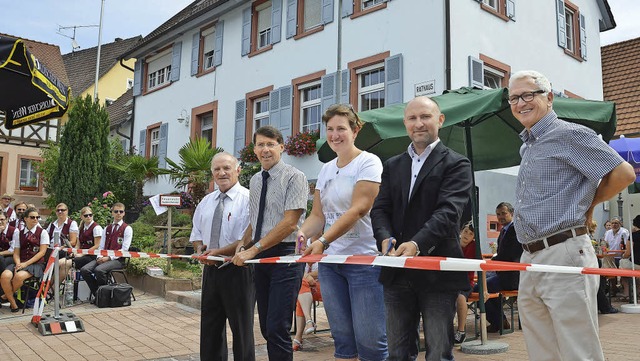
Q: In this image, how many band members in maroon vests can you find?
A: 7